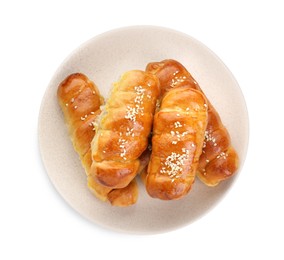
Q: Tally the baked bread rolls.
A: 4